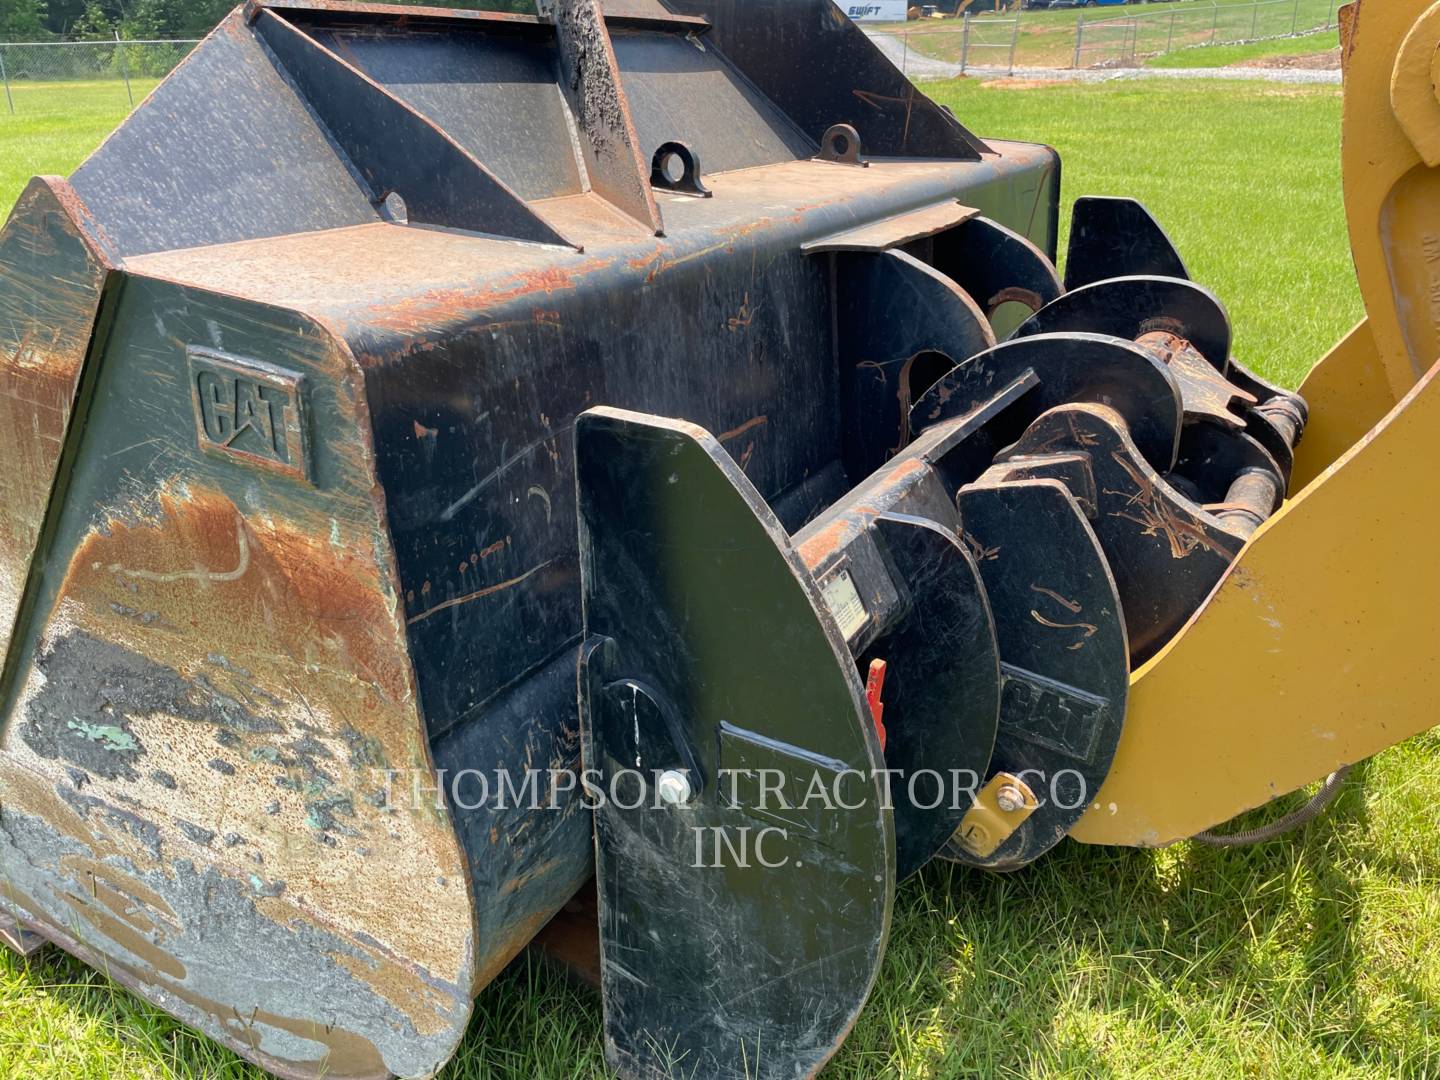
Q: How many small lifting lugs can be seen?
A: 2